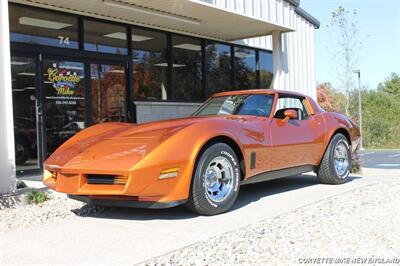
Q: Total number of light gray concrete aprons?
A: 1